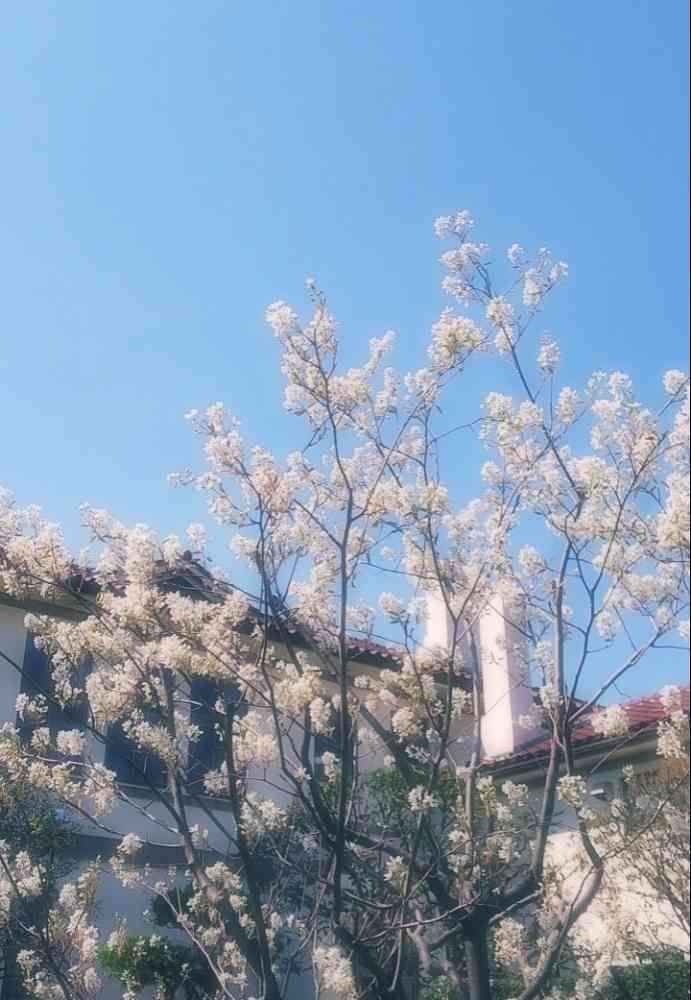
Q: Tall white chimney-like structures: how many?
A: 2